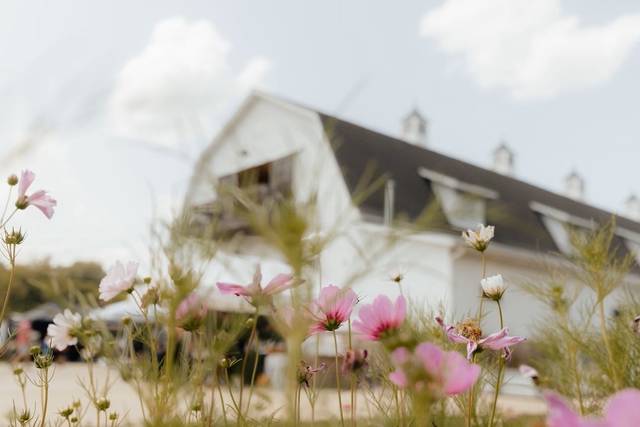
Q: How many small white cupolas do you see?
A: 4